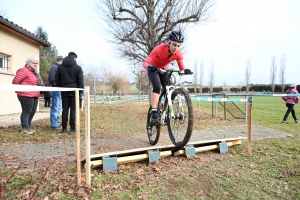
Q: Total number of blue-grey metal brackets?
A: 4